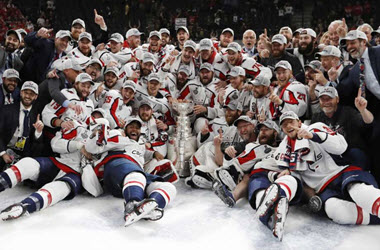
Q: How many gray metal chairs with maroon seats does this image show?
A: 0